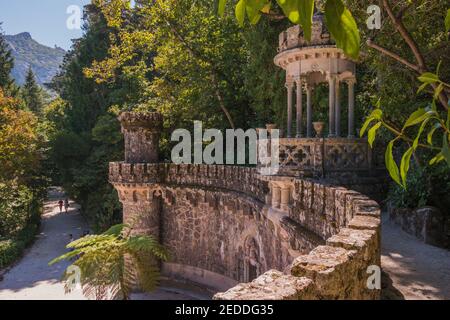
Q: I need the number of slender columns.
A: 6